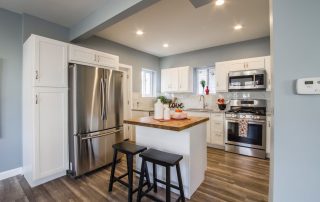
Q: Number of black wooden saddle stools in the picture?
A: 2